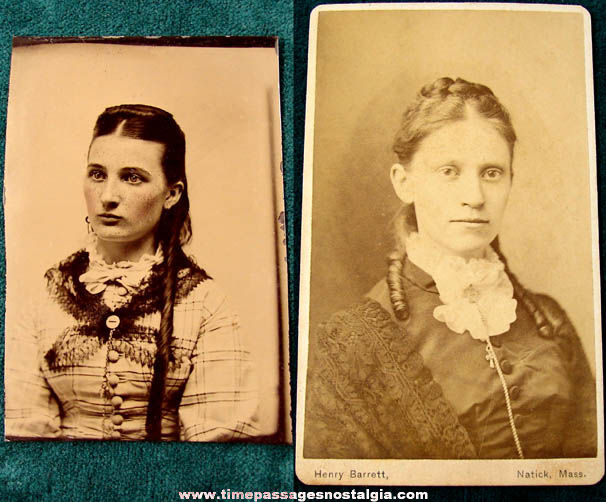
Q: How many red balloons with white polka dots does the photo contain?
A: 0